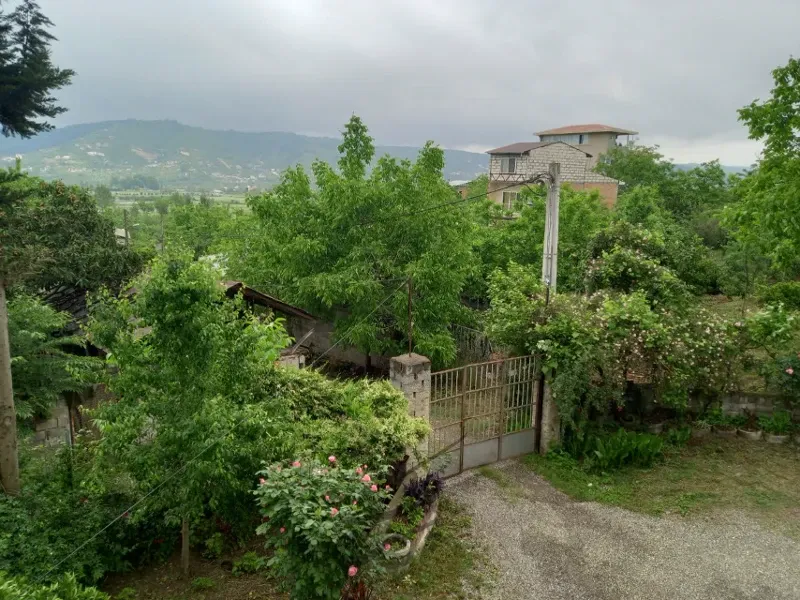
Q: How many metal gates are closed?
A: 1